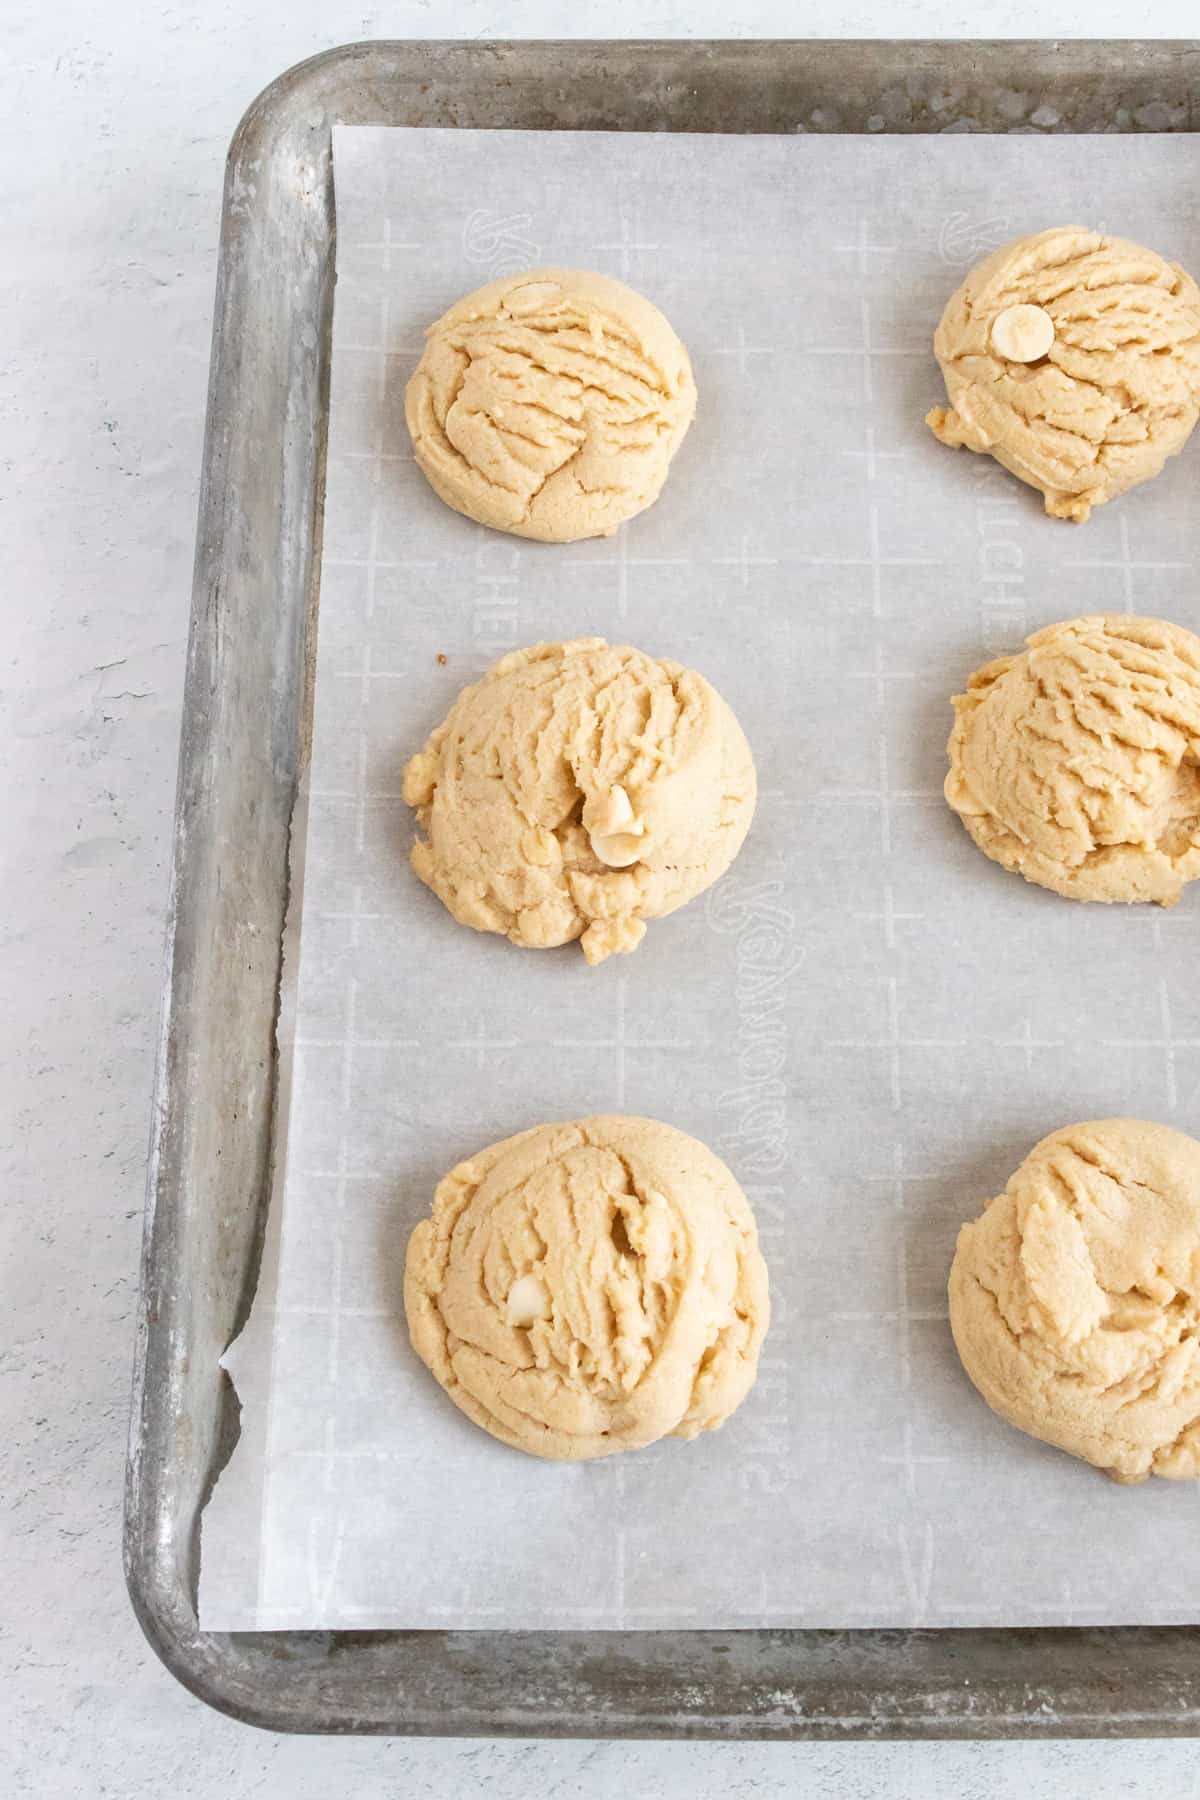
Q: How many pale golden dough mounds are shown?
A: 6